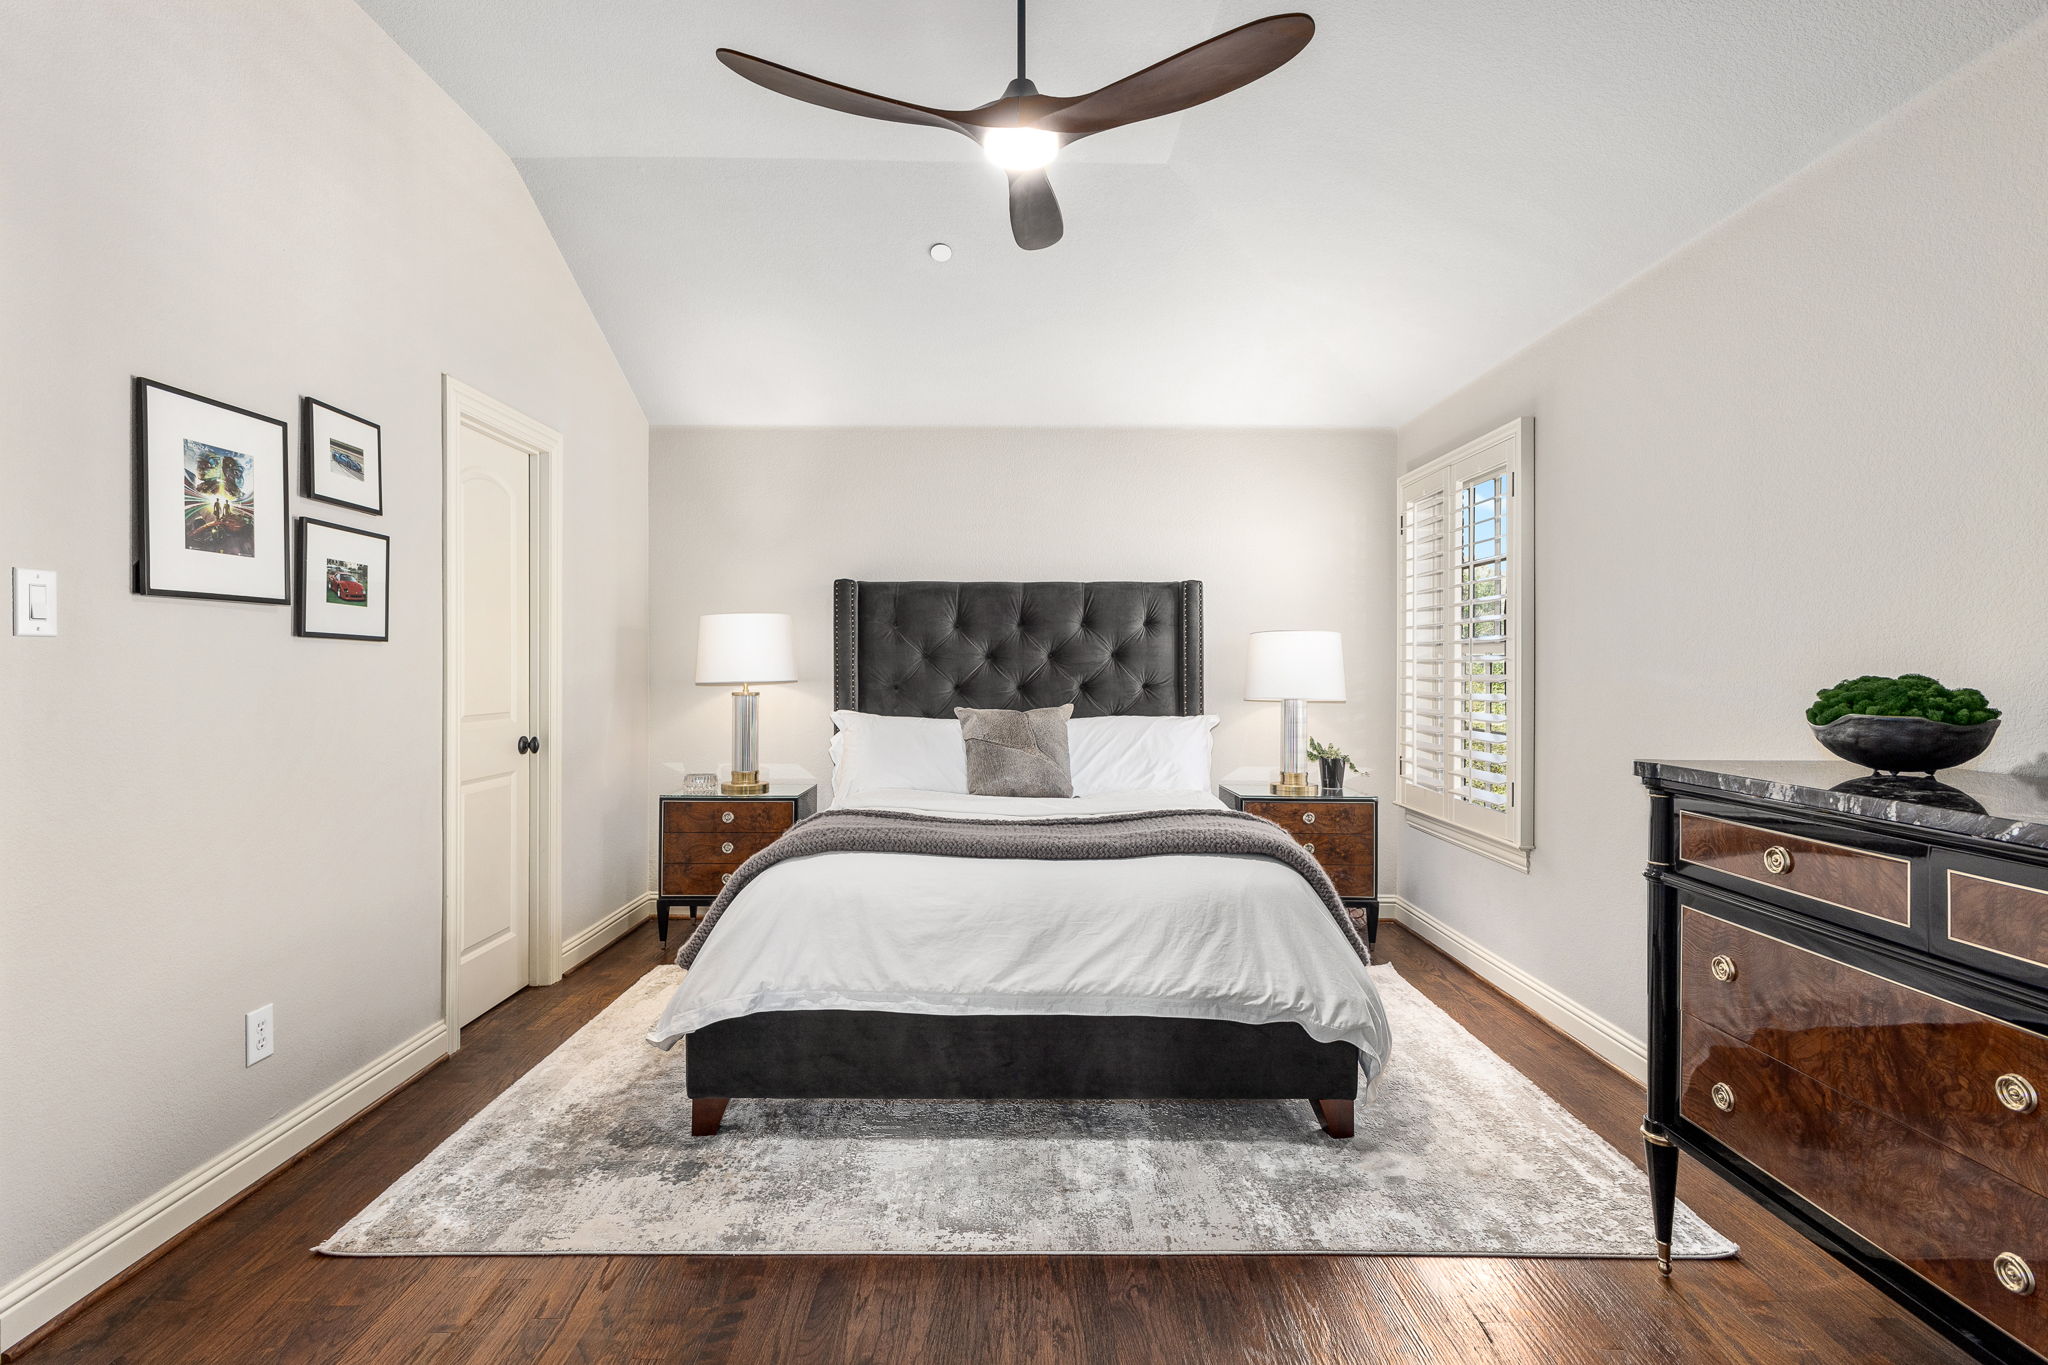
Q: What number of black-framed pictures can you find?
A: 3